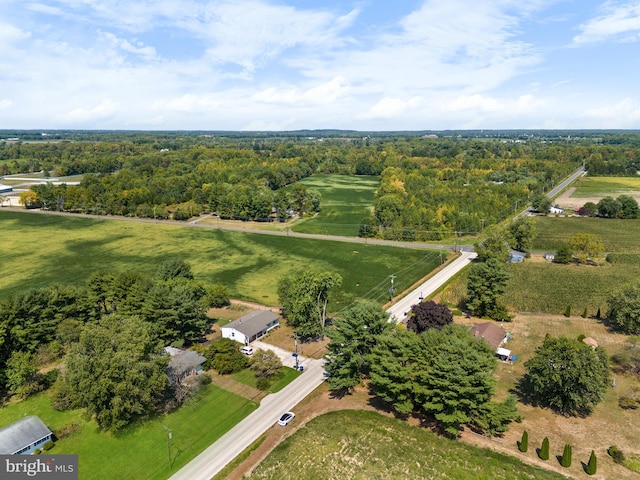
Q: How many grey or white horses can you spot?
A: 0